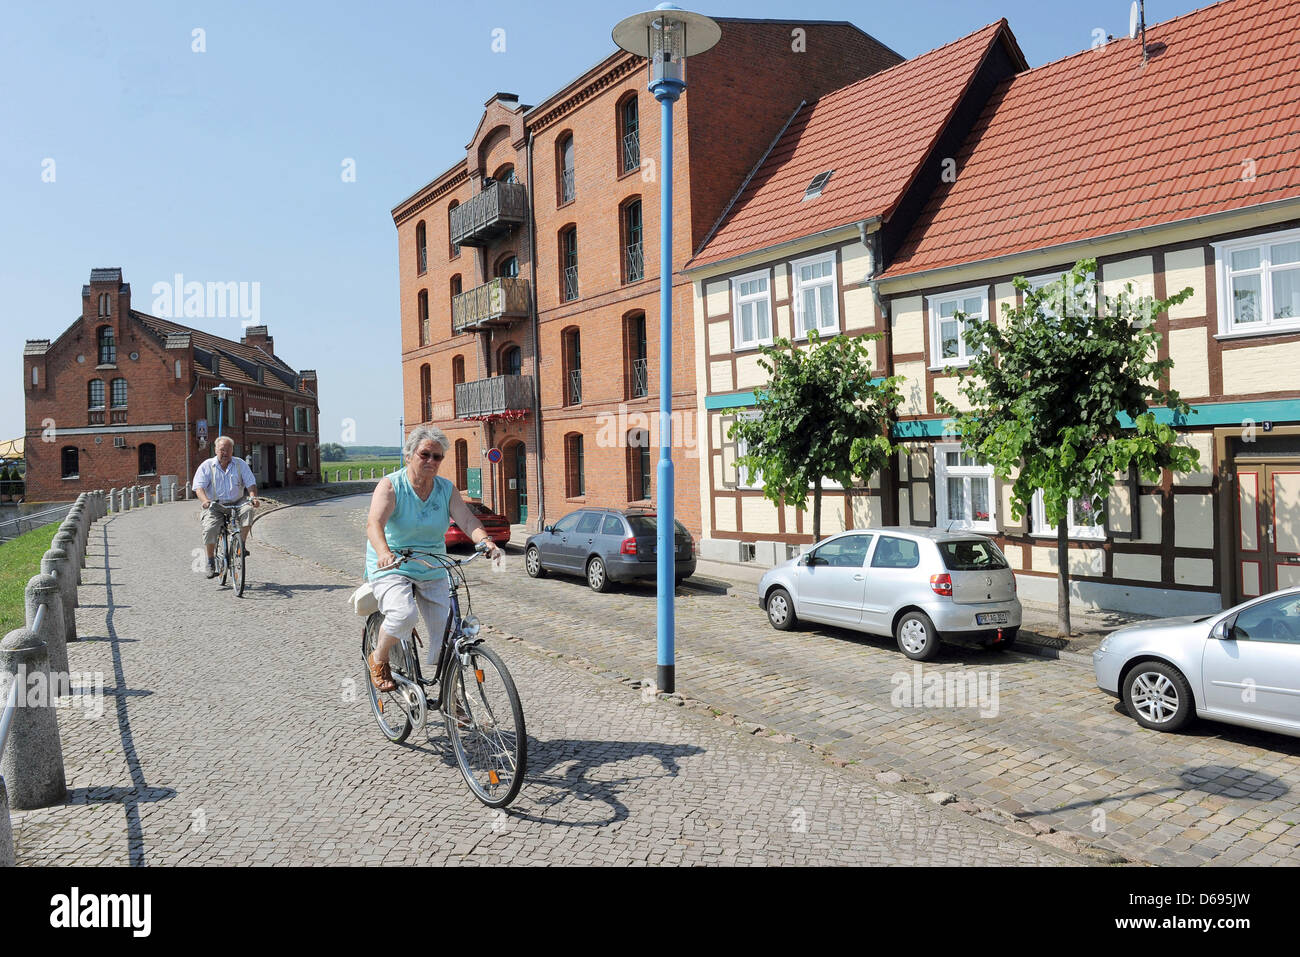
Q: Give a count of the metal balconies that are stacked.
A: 3